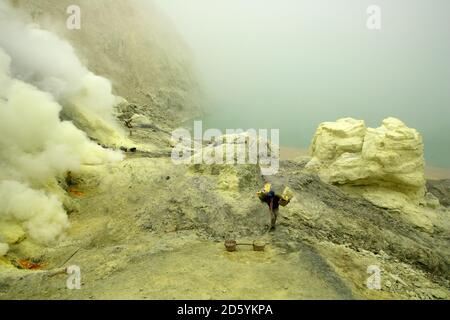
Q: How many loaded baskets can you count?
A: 2